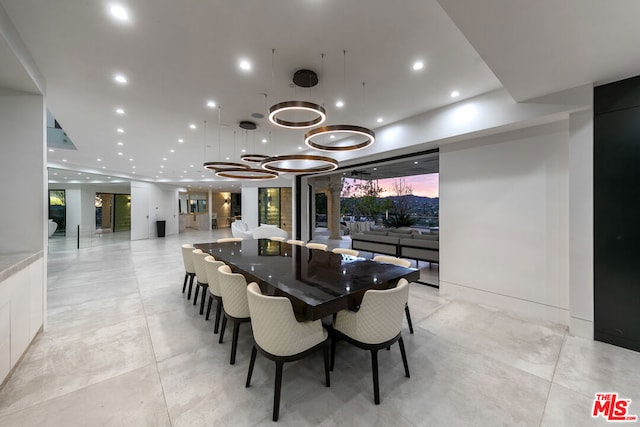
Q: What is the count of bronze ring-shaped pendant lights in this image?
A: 6